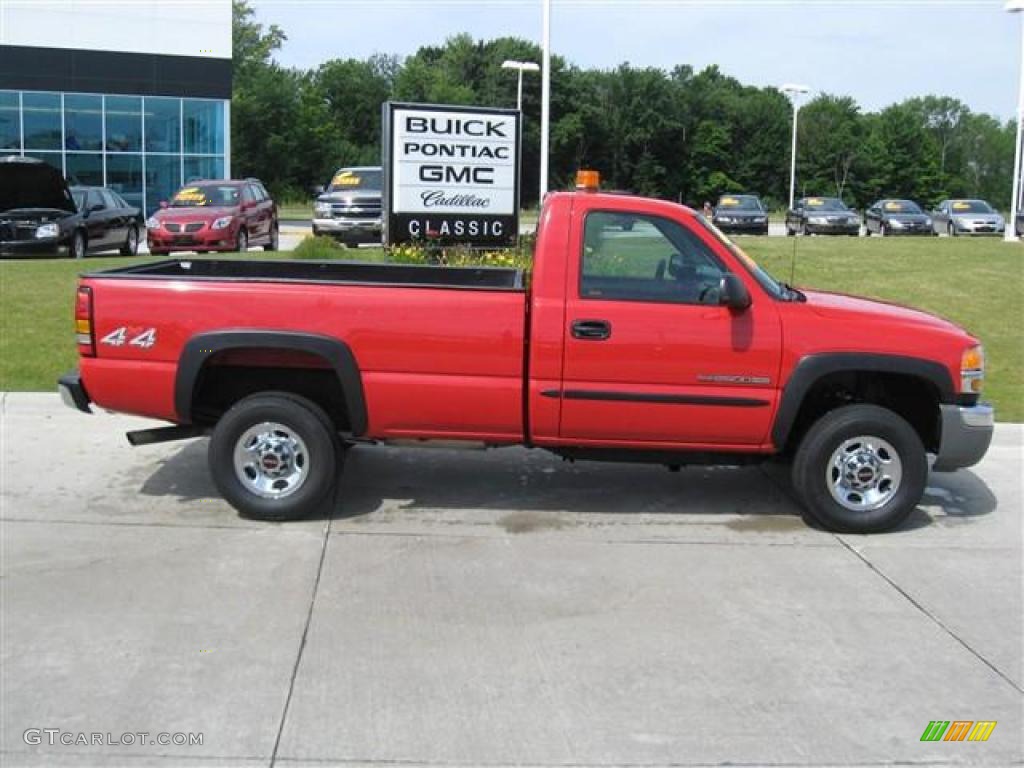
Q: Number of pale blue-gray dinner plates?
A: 0